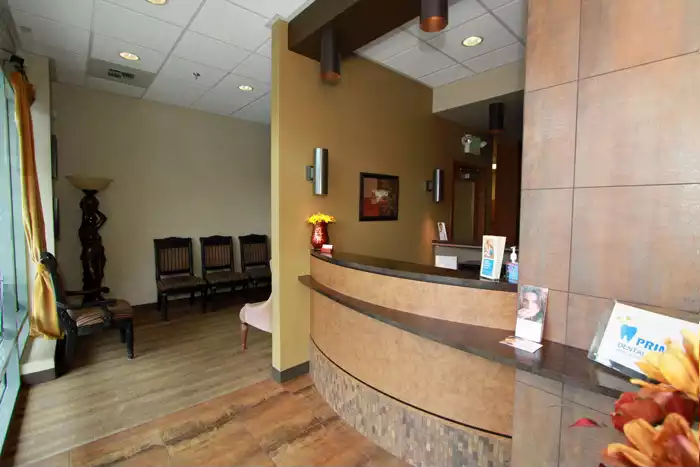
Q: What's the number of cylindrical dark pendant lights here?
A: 3